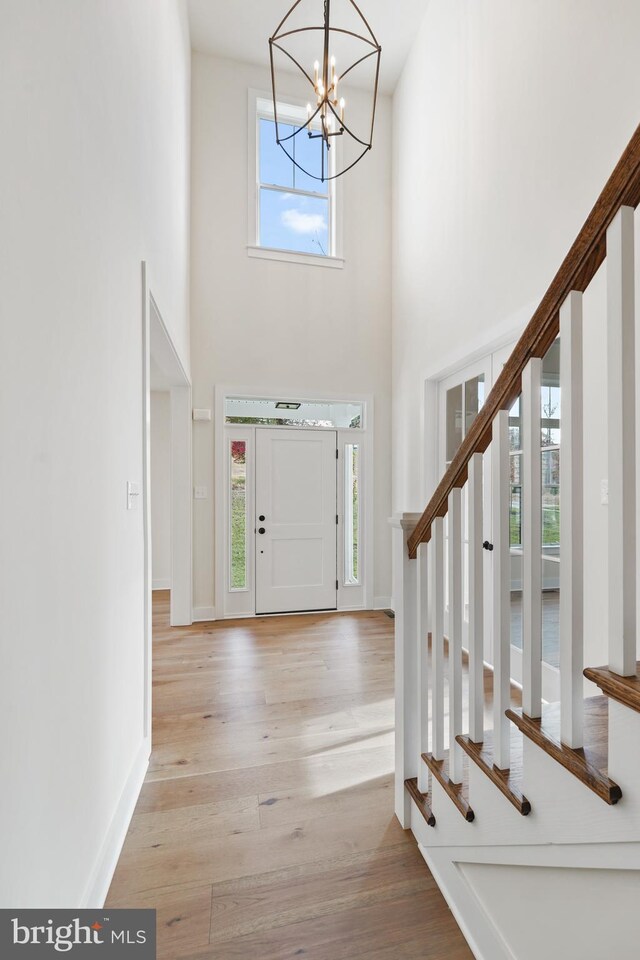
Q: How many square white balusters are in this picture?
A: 8